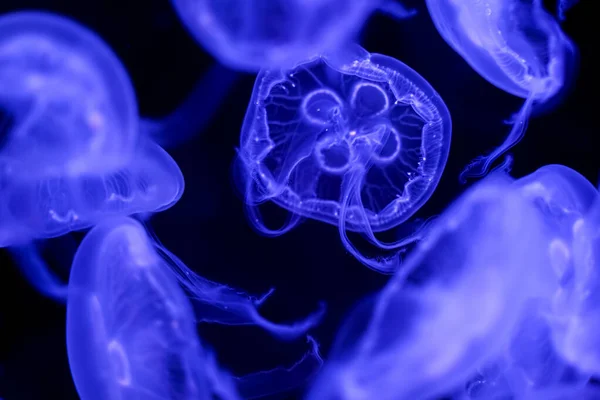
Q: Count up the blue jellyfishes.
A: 8